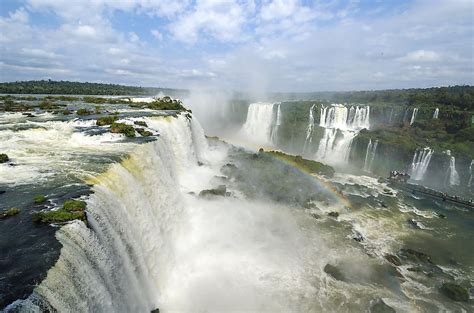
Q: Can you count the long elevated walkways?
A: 1